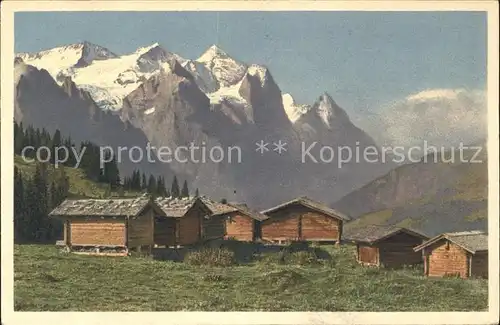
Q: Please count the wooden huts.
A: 6